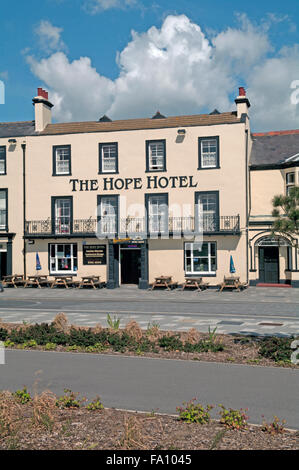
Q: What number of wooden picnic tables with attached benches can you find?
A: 7